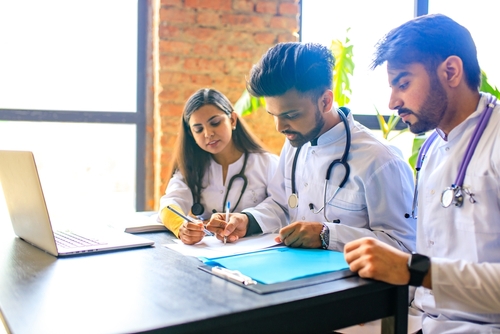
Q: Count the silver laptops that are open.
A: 1